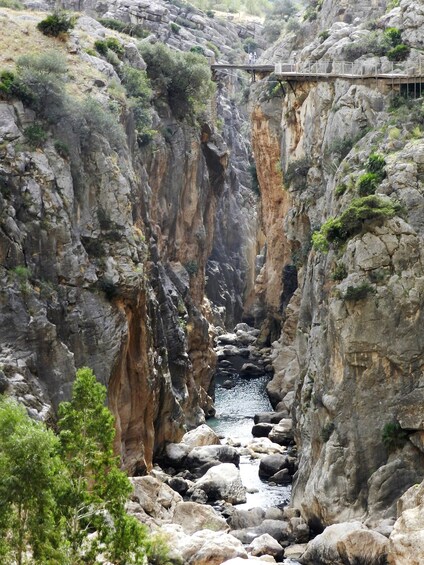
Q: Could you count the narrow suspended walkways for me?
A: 1